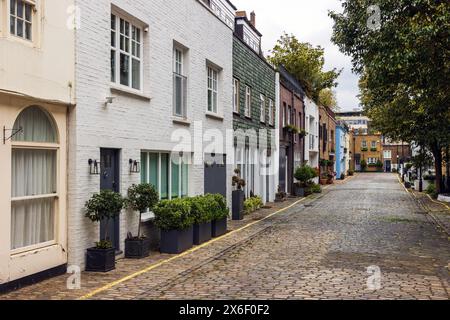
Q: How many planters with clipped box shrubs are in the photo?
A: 3